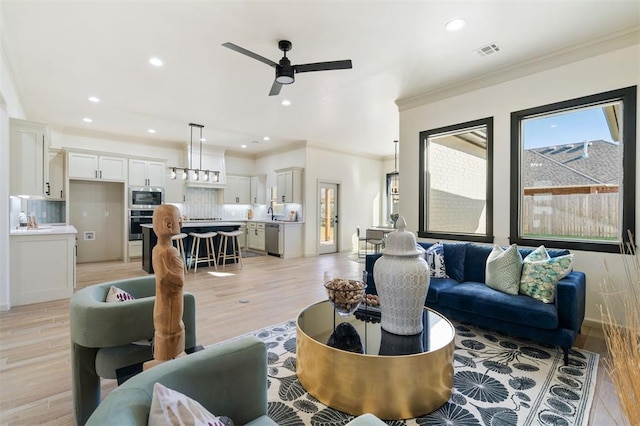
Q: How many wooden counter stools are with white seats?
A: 3